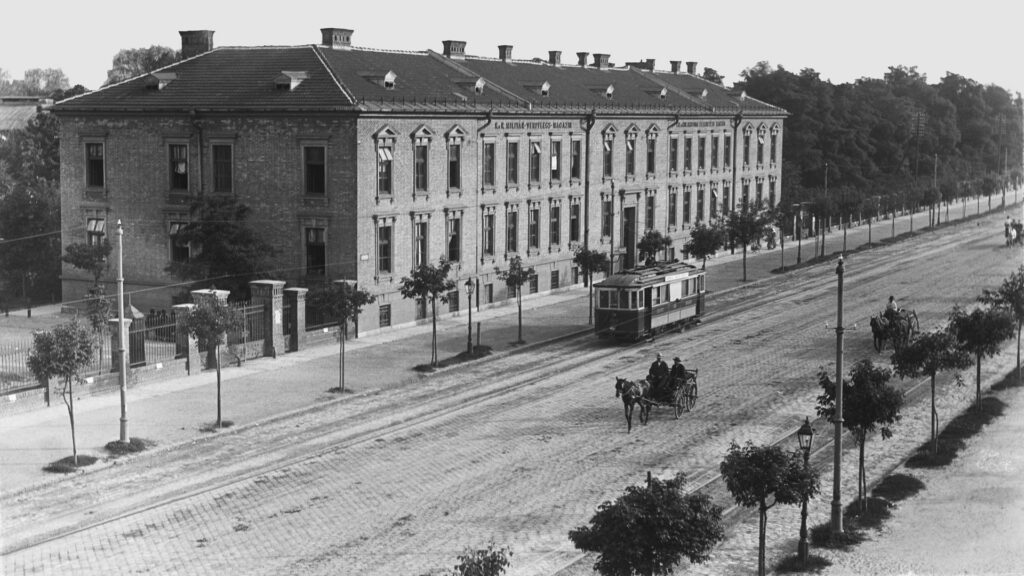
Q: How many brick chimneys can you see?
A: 10